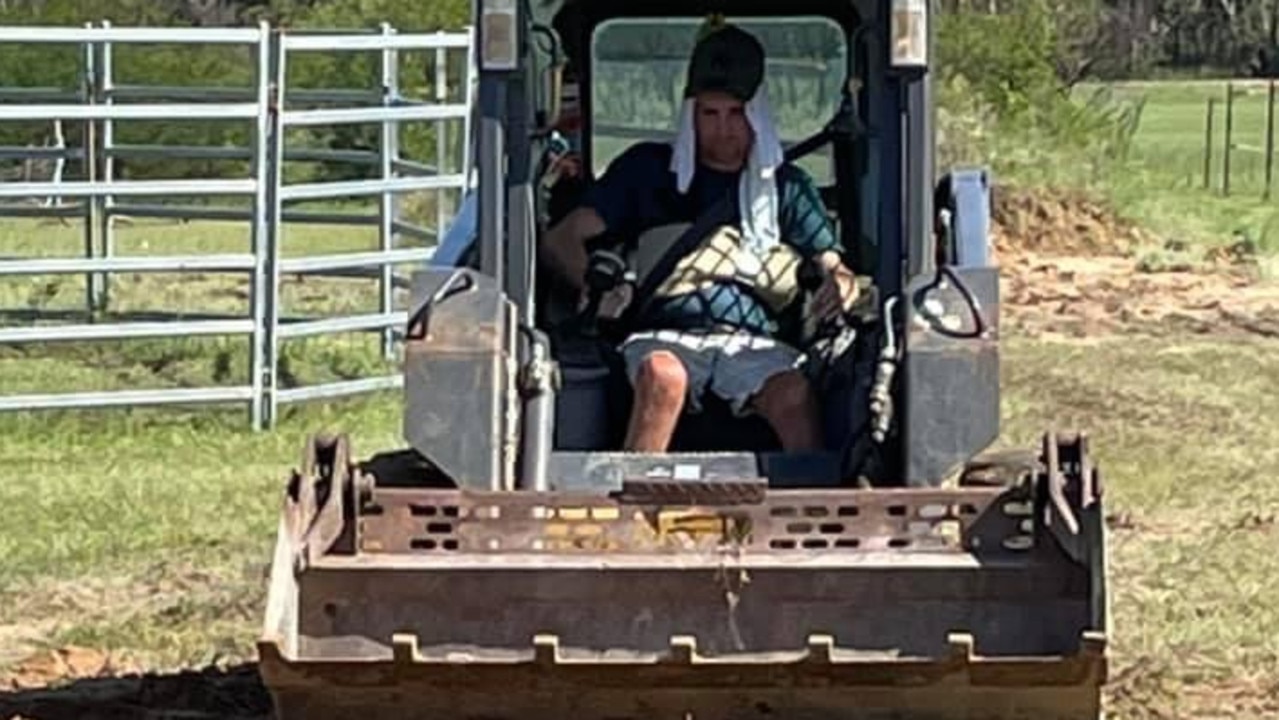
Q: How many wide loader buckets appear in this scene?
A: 1